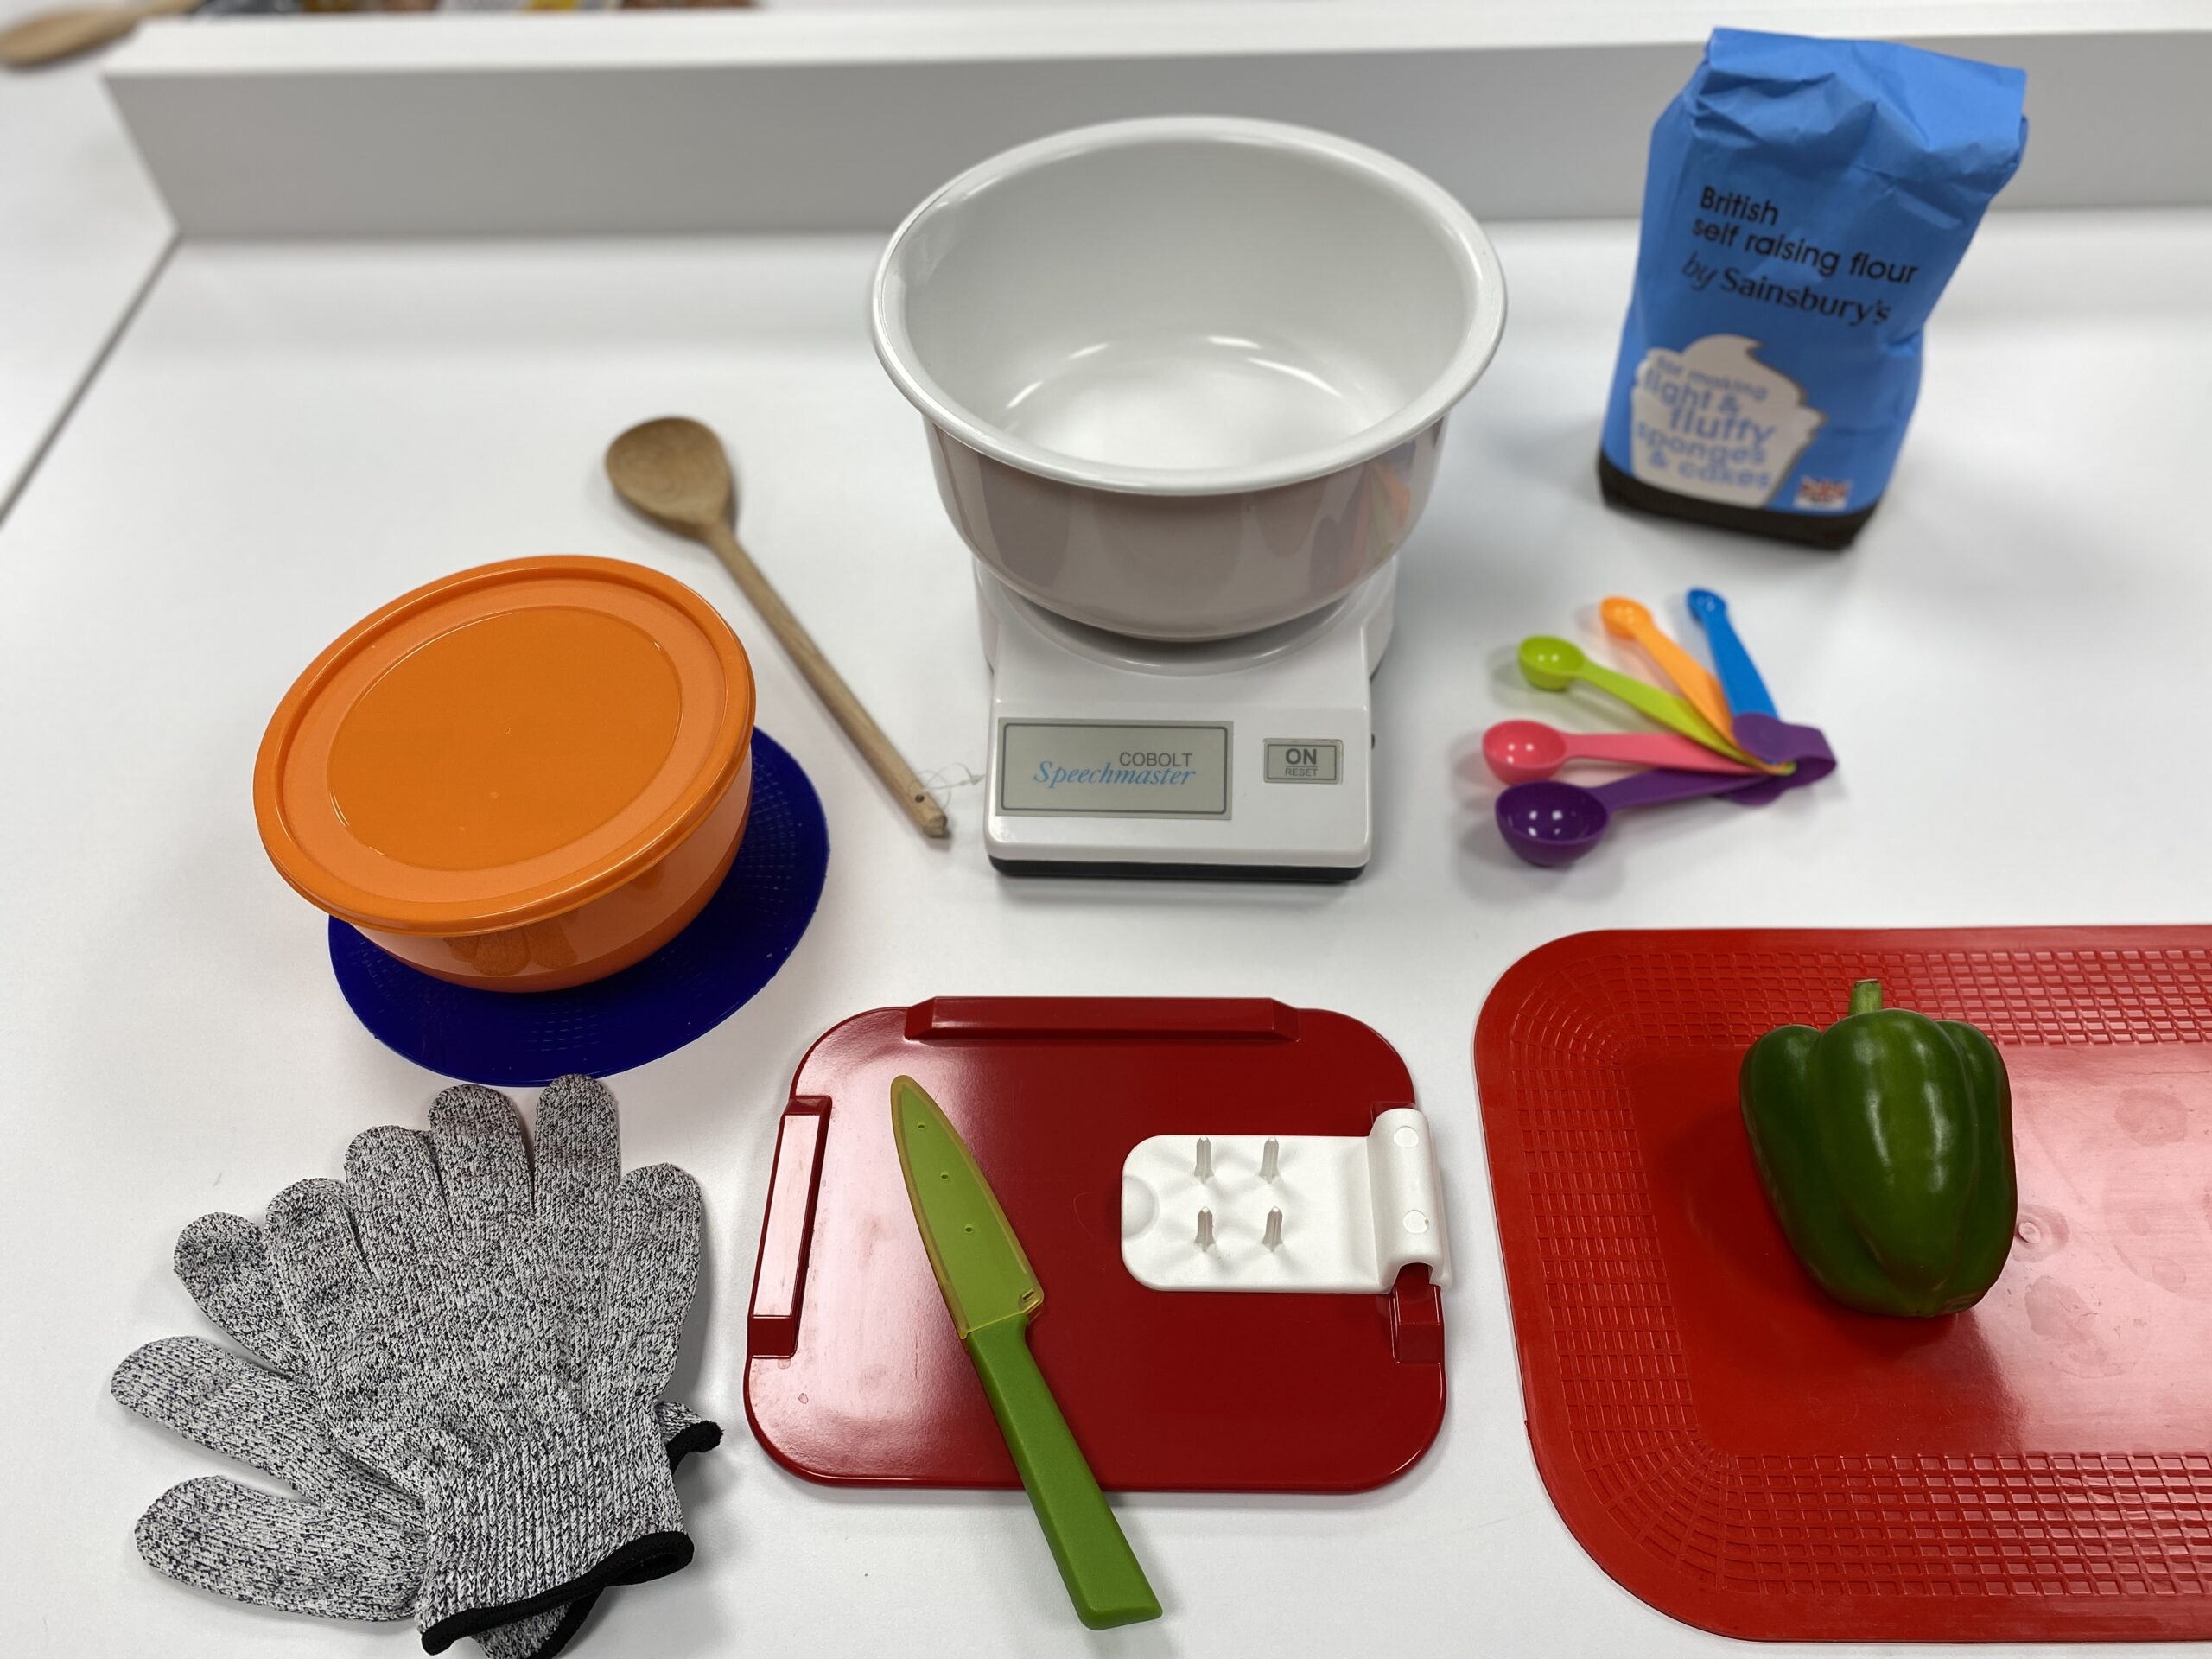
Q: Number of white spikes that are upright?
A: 4